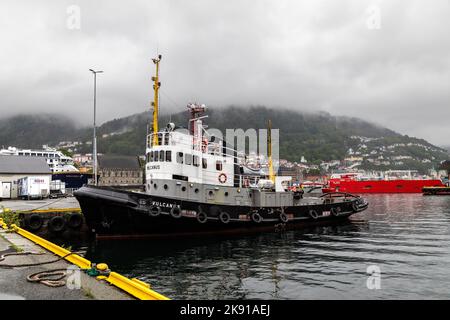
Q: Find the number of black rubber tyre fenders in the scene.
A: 12